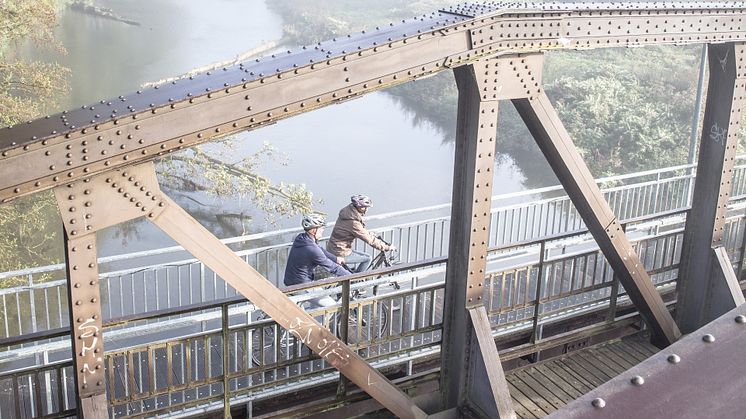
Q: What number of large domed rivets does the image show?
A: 5